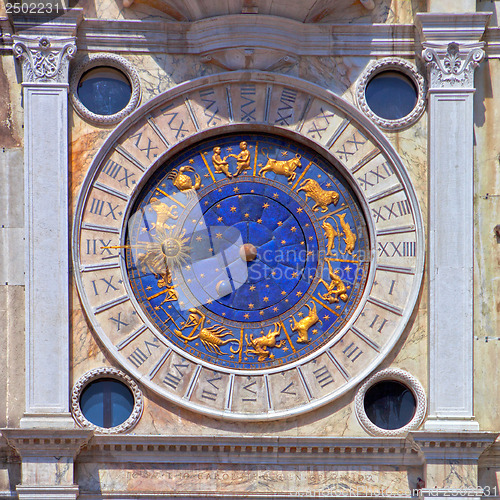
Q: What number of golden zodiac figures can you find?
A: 12